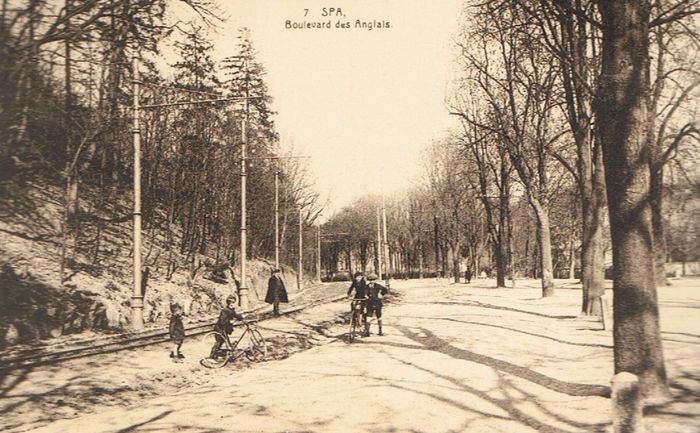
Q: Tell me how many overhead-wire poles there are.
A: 7